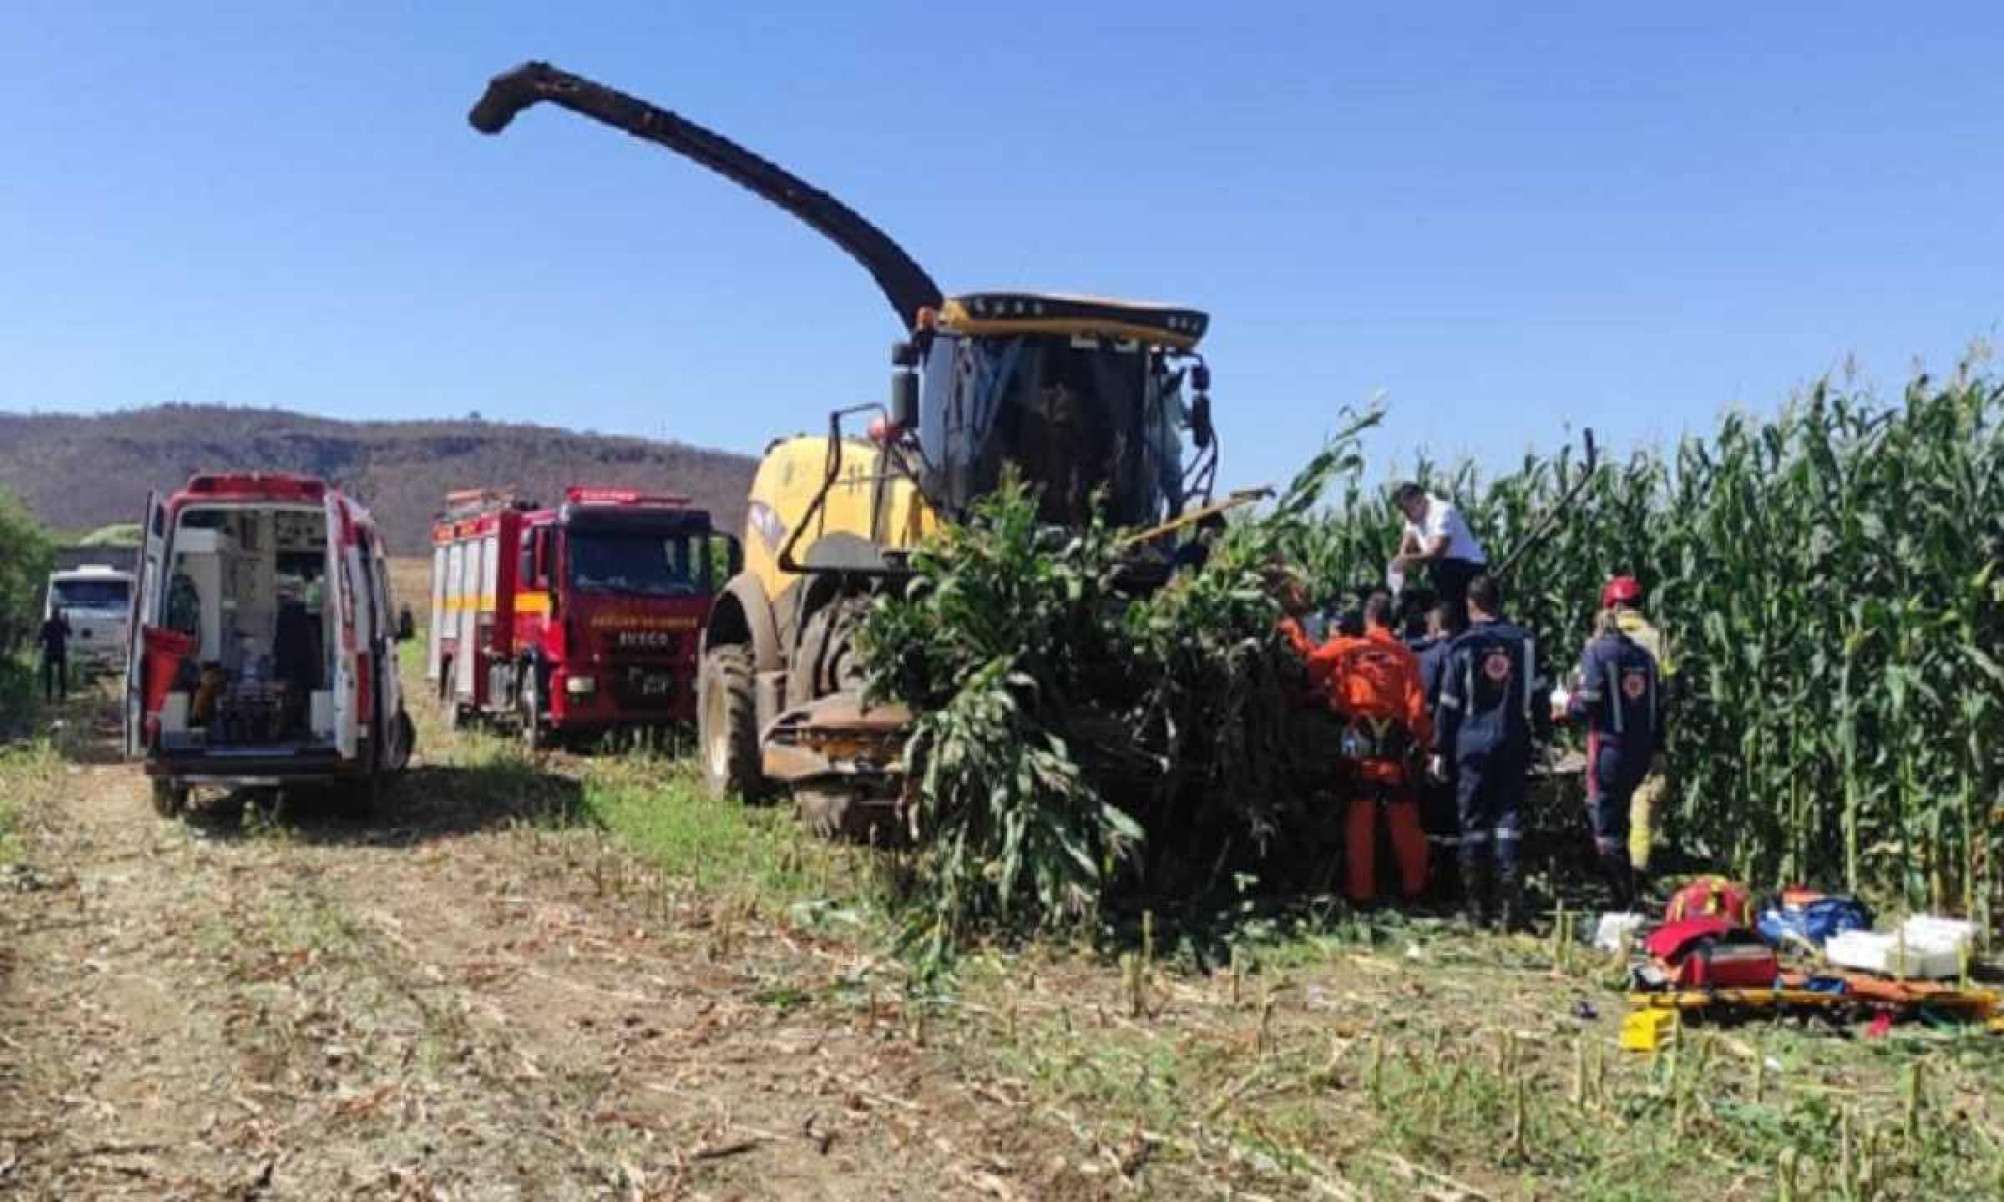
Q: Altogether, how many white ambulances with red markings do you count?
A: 1